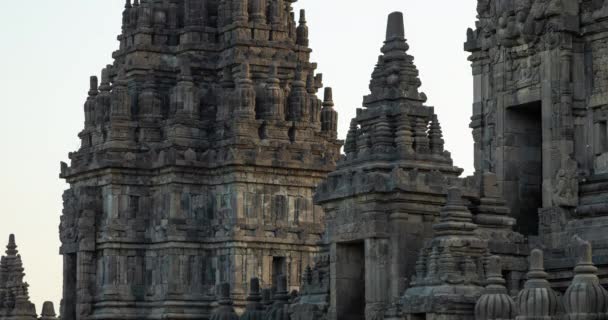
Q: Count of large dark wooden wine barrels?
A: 0